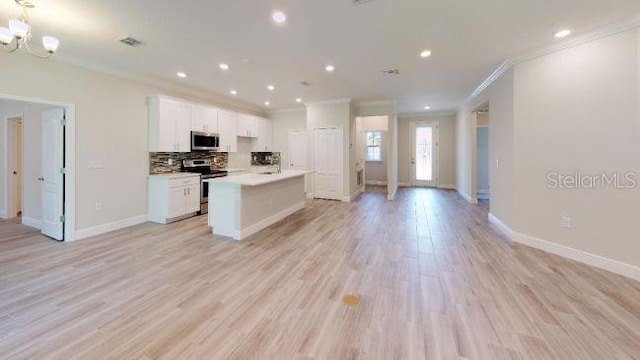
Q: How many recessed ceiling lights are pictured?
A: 11